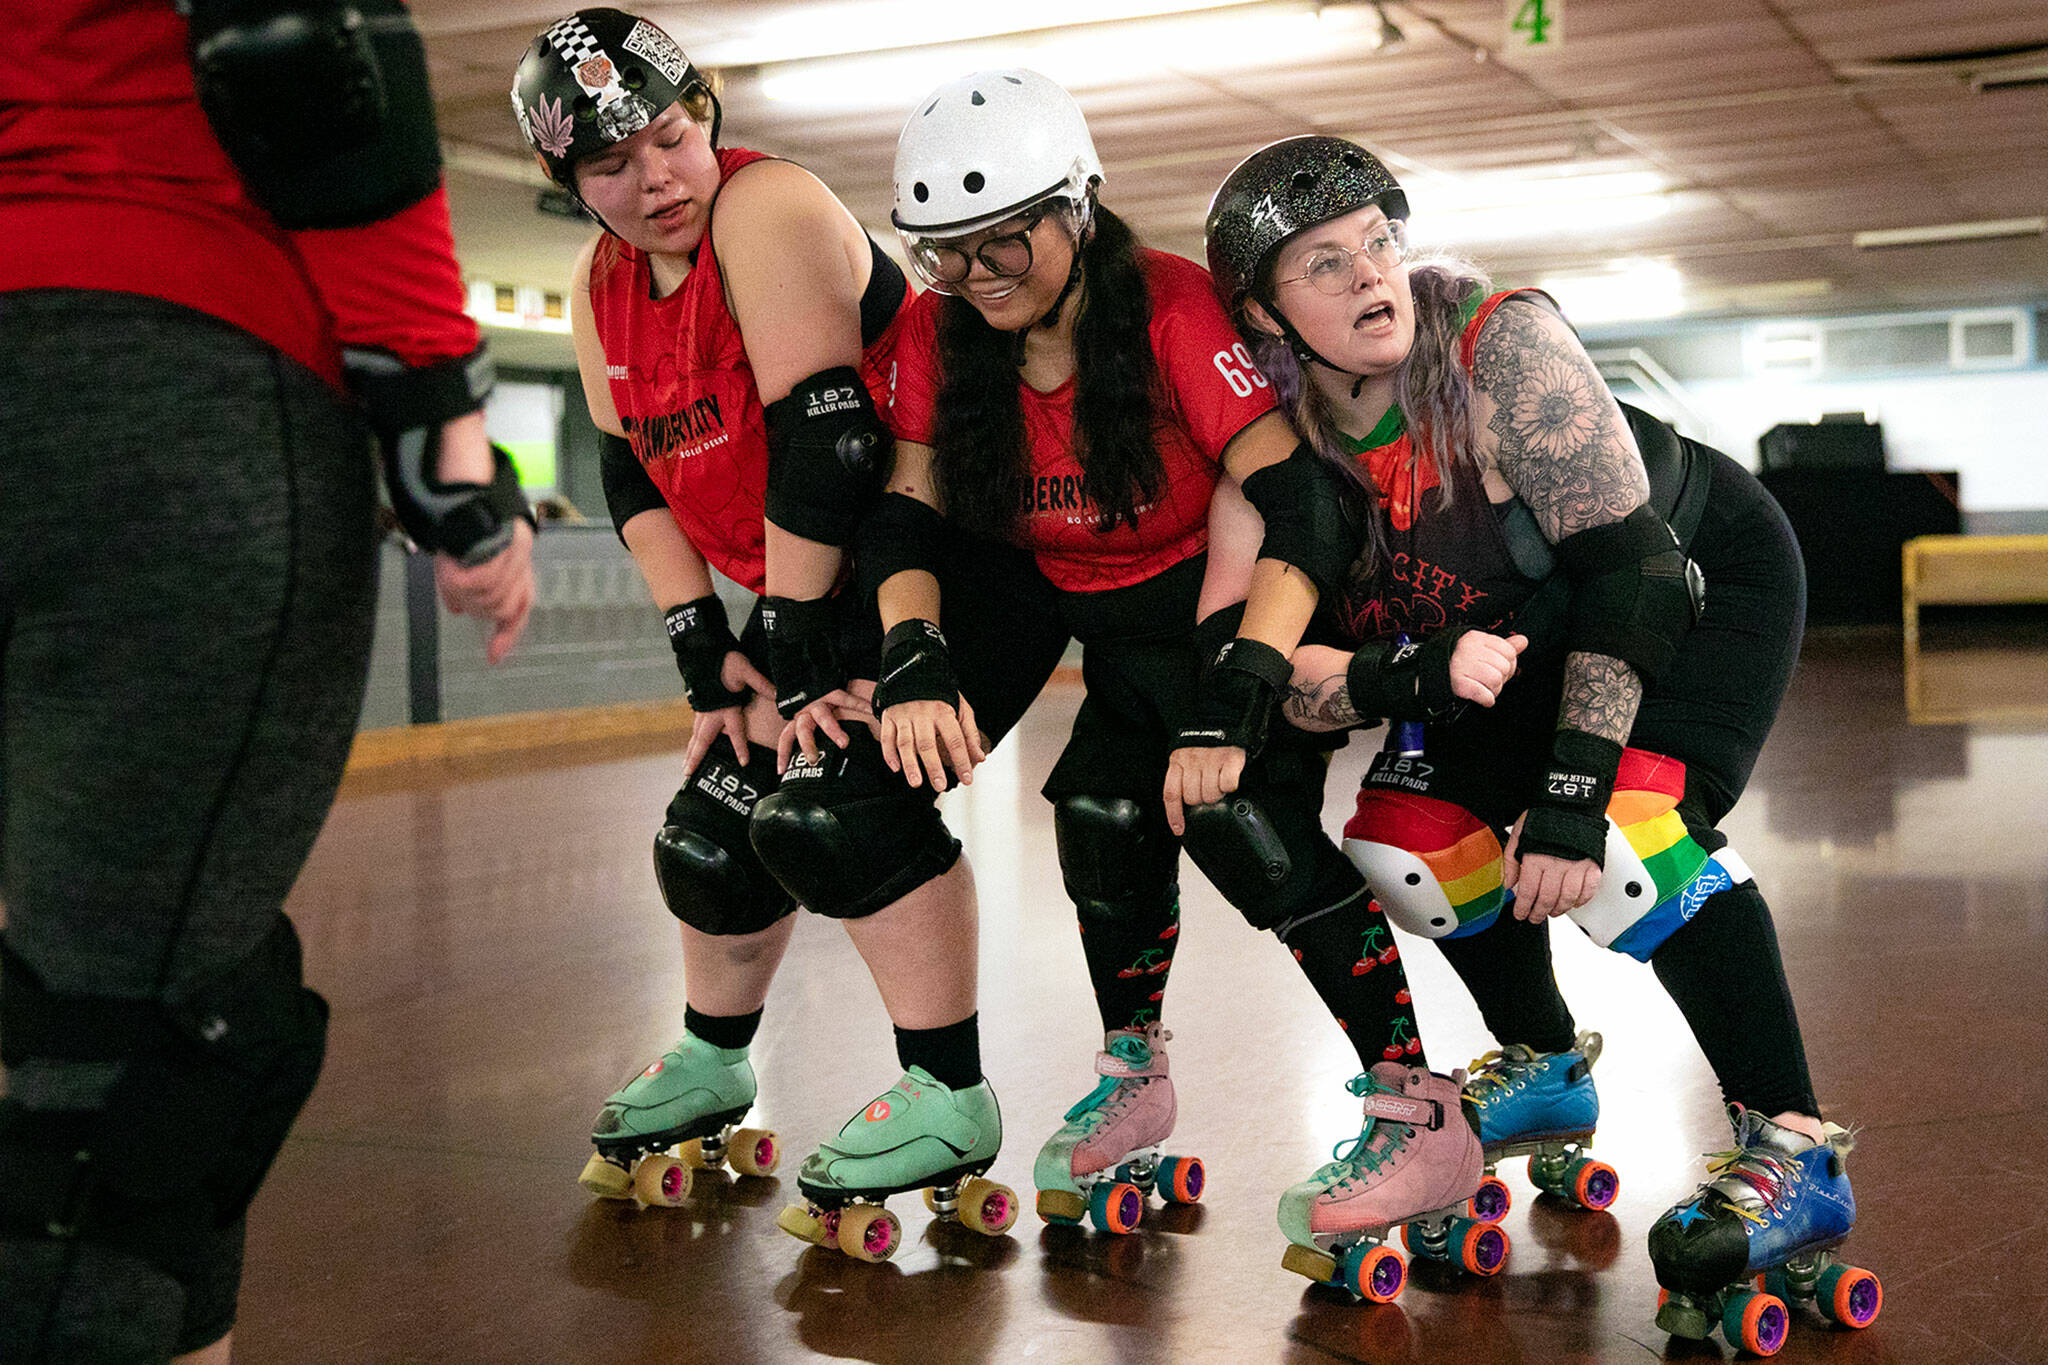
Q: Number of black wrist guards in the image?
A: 7